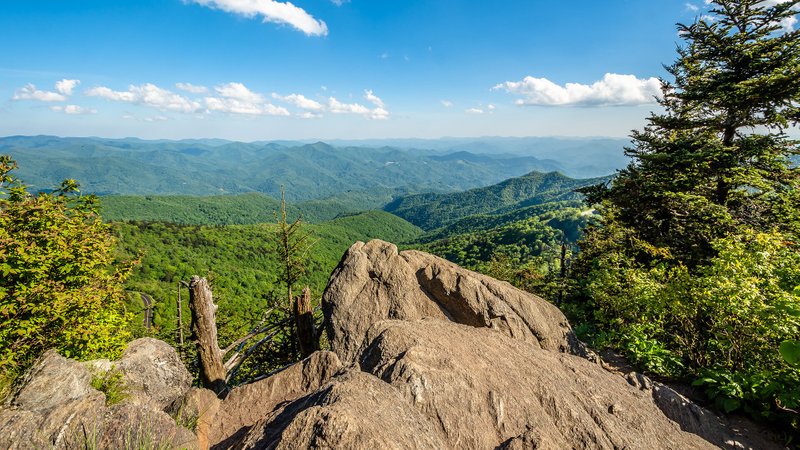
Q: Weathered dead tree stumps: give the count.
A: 2